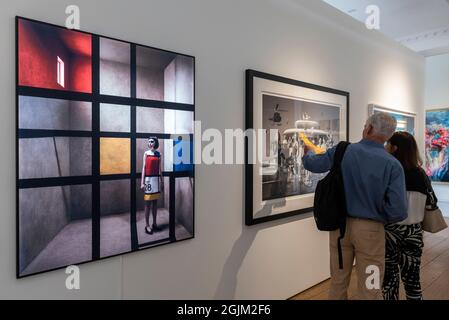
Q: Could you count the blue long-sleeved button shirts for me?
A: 1